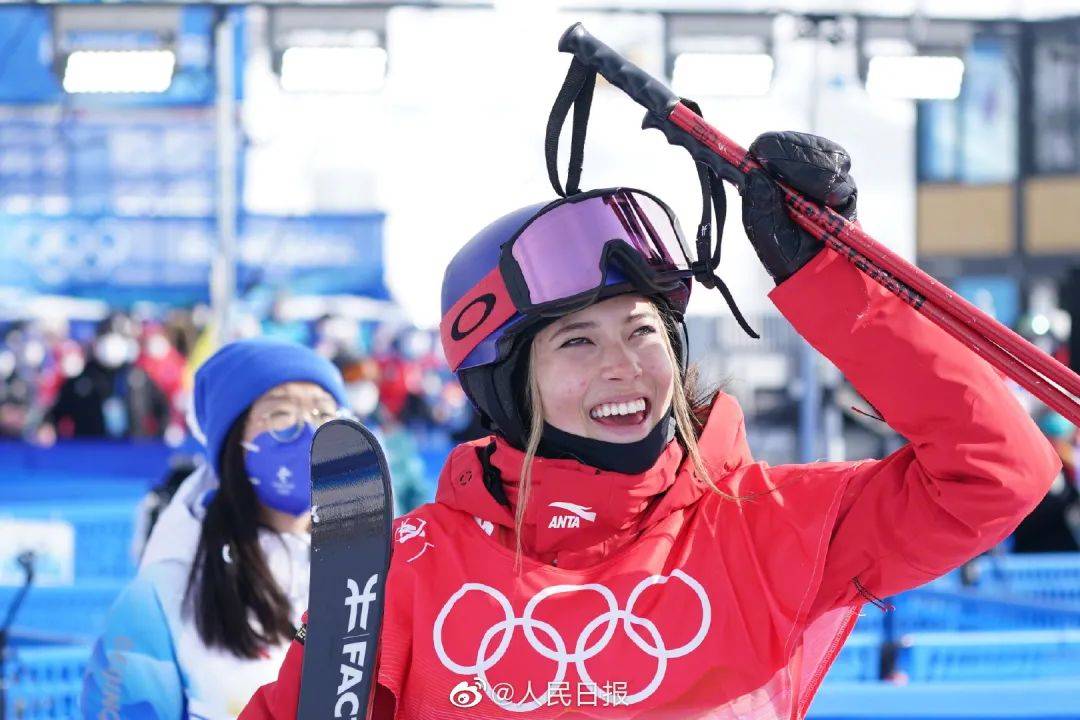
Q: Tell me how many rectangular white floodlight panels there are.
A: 4